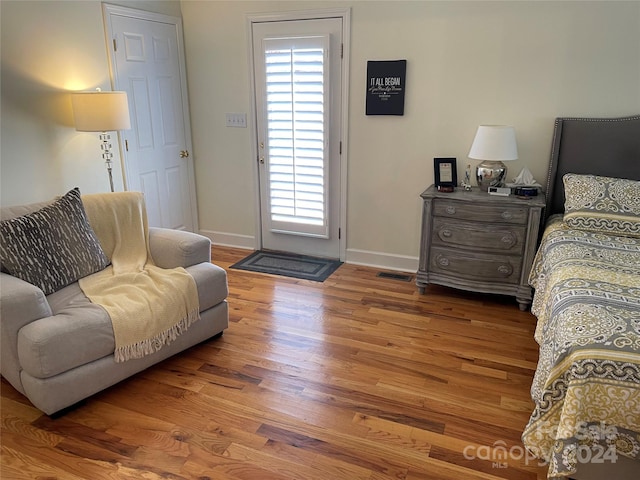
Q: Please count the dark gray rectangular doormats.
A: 1